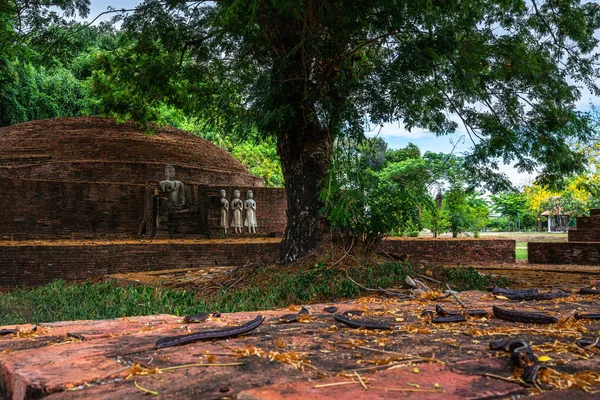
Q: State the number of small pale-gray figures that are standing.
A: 3